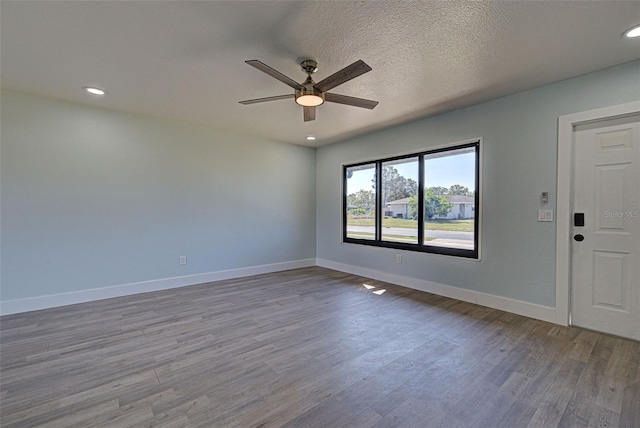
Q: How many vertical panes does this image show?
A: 3